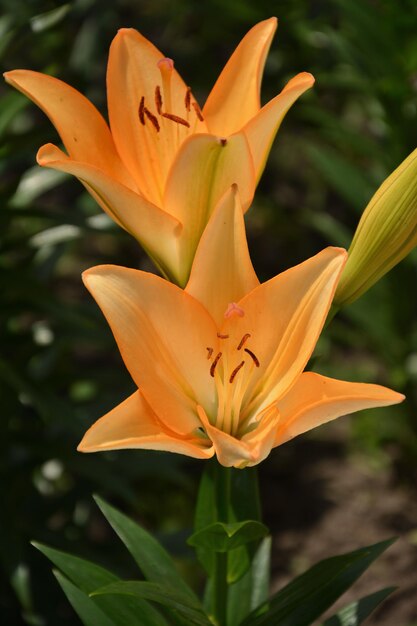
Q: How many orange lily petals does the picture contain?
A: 12